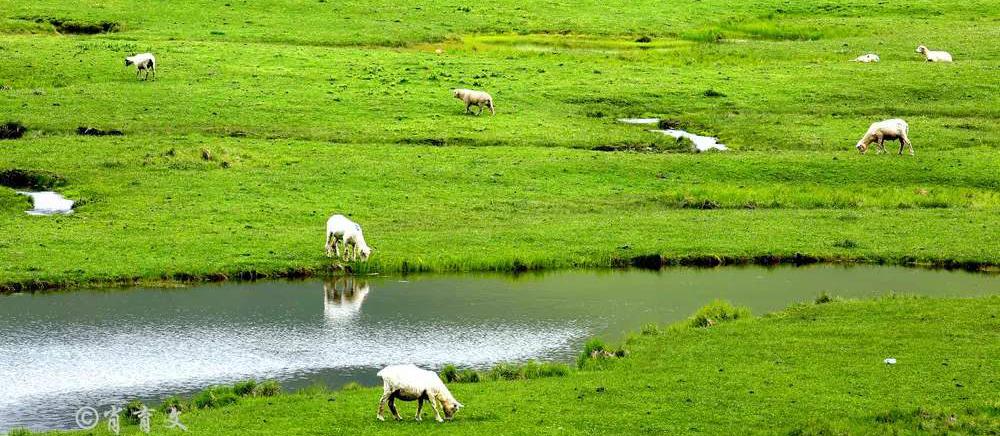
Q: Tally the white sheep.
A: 7